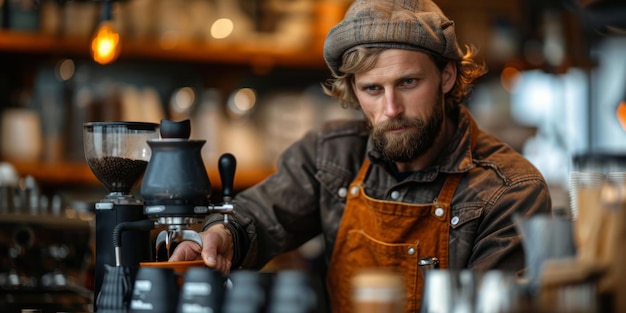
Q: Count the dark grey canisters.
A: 4